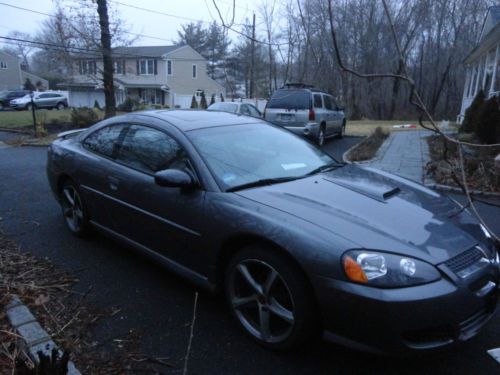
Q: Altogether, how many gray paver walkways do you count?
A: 1